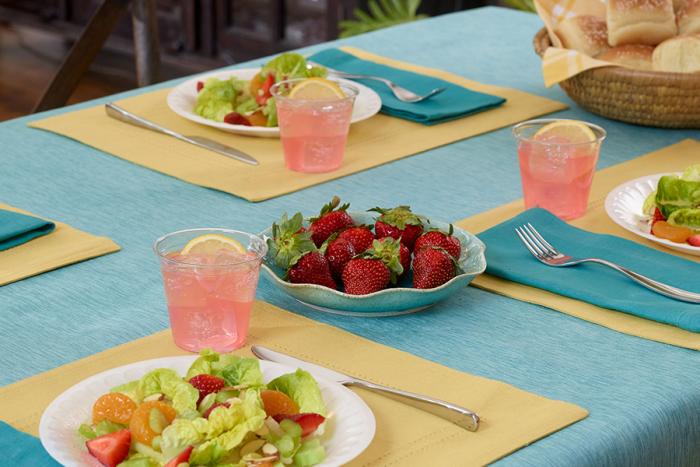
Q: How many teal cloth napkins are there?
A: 4